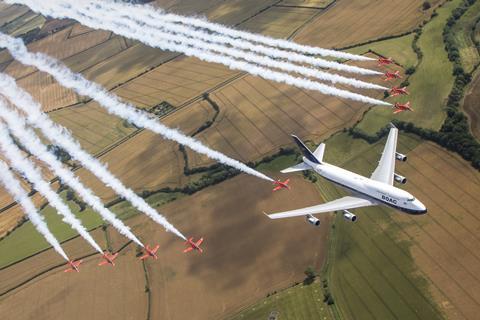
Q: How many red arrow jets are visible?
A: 9